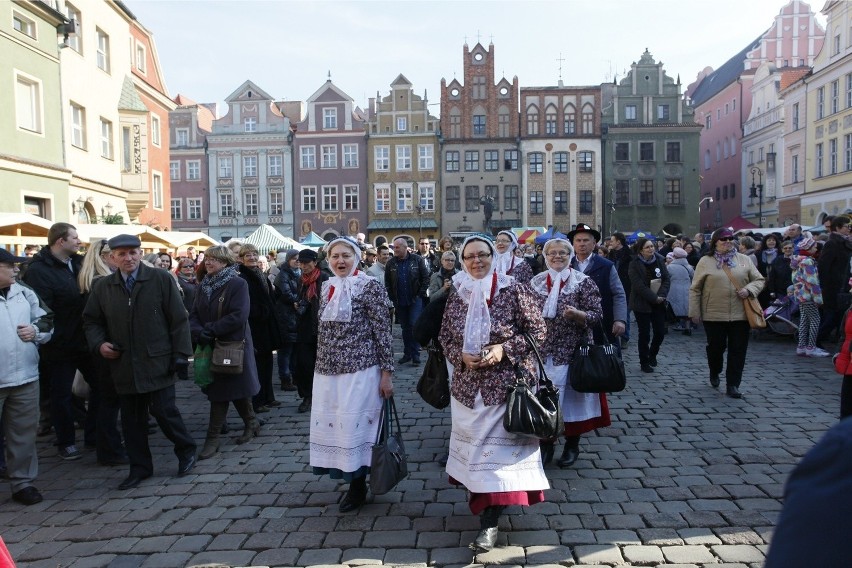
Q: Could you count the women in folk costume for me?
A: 4